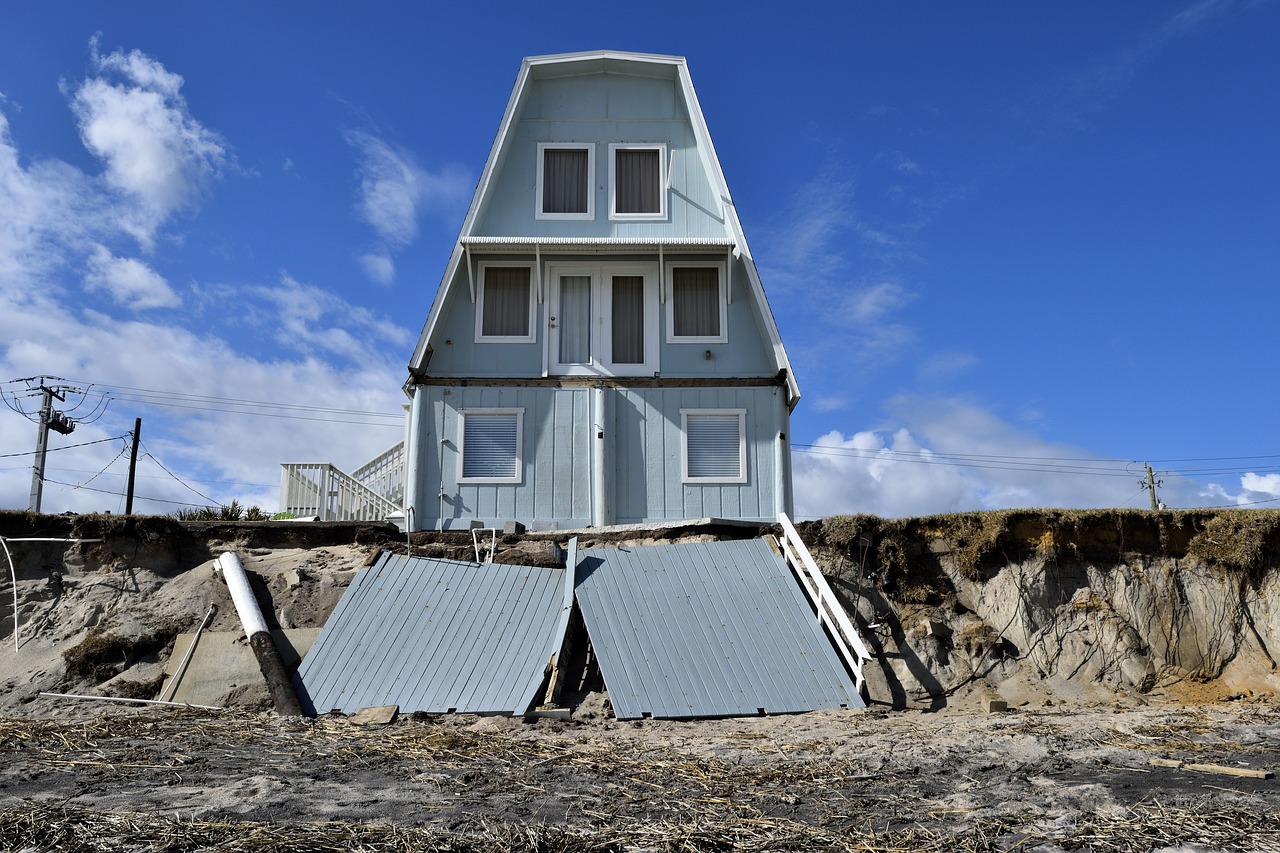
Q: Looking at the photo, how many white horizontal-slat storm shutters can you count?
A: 2